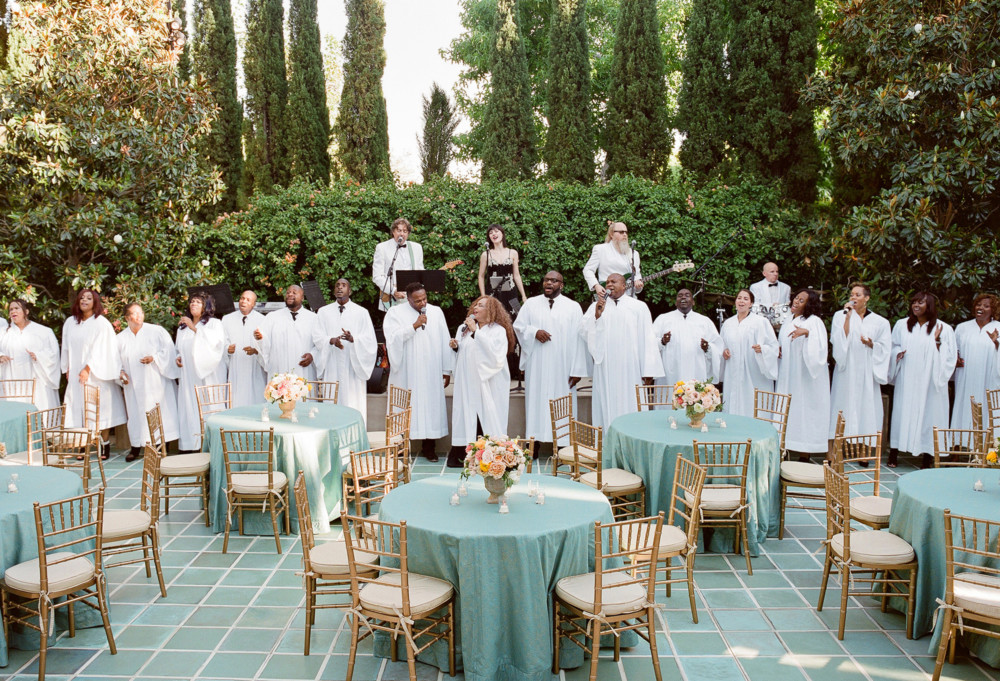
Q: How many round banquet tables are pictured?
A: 6